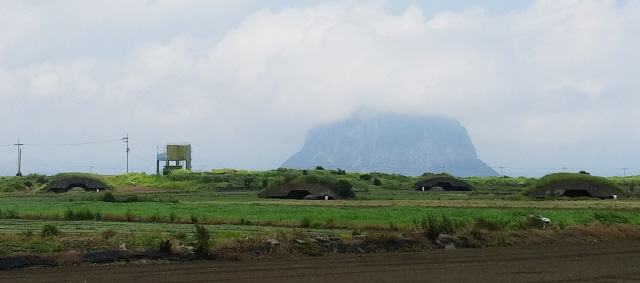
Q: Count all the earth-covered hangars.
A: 4